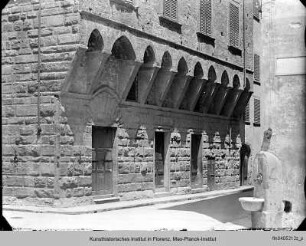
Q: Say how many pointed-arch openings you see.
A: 10